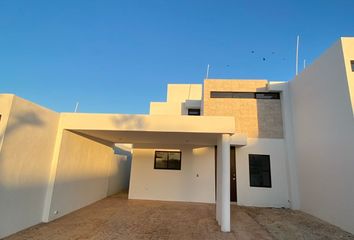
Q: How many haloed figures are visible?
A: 0